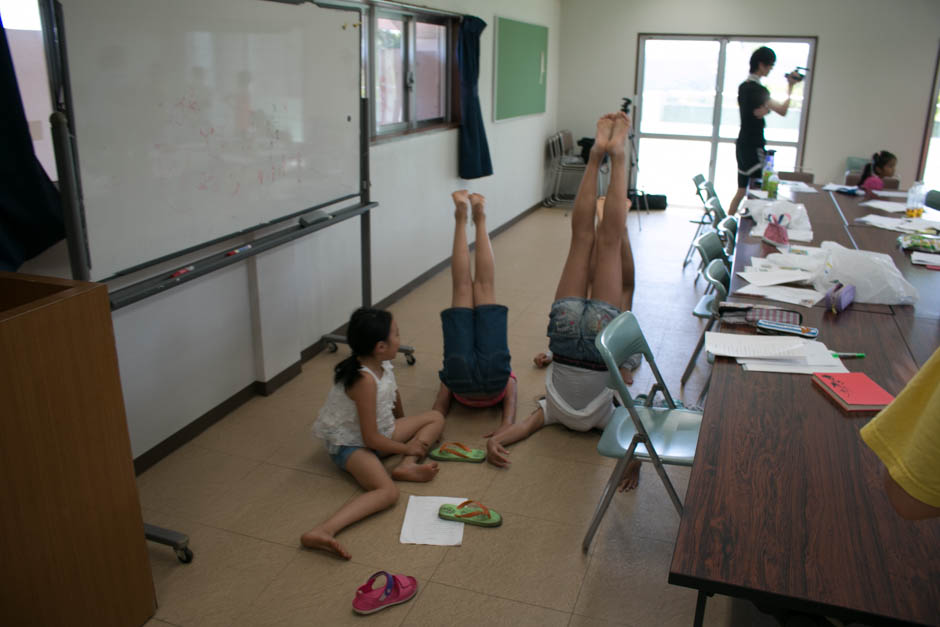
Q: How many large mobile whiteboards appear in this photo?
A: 1